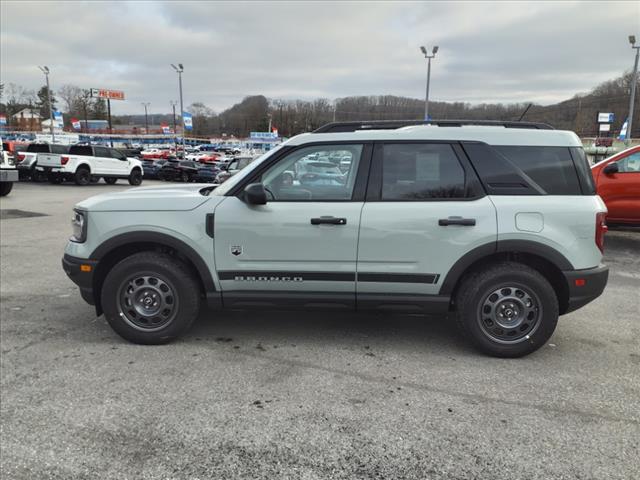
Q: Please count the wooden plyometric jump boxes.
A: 0